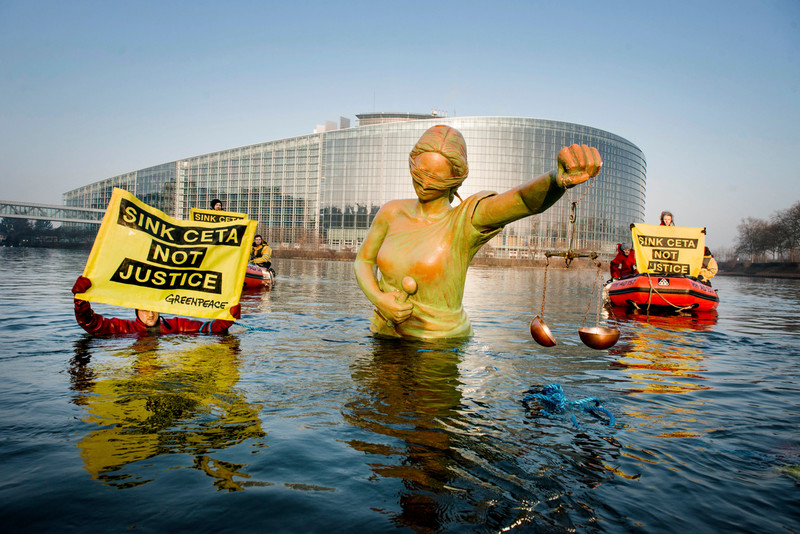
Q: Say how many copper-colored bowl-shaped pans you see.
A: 2